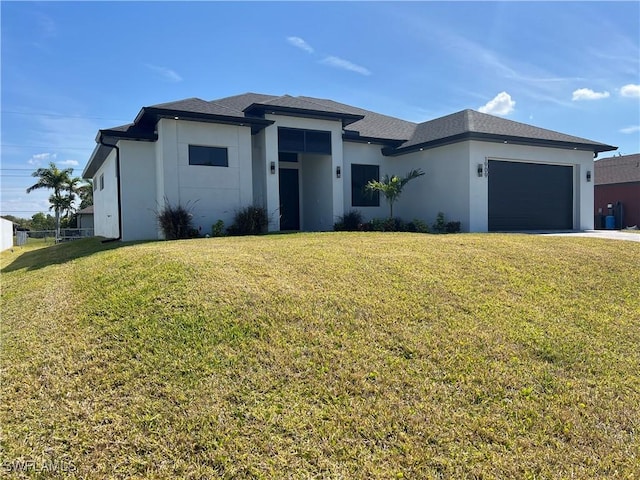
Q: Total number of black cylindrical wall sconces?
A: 4